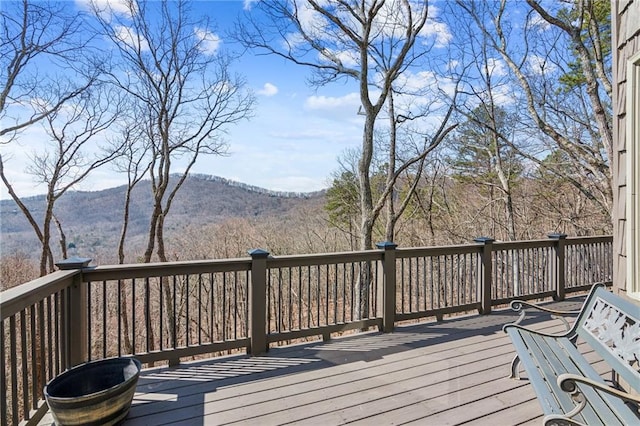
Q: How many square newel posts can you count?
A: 5